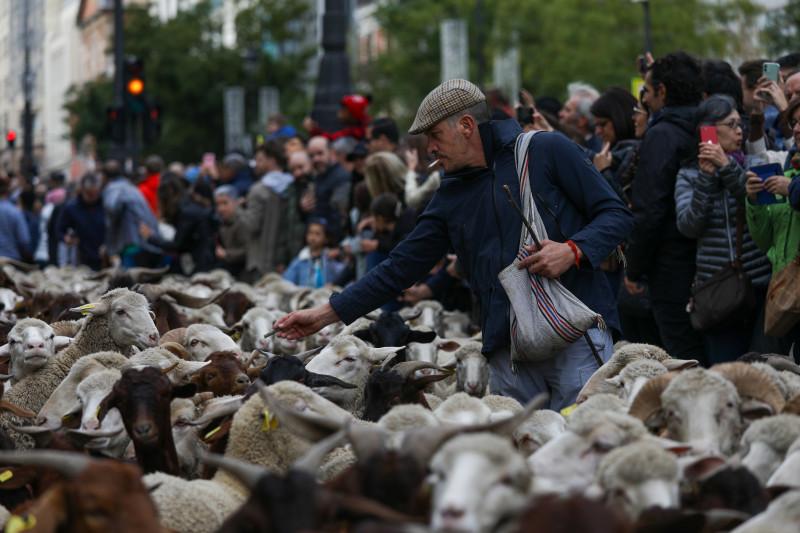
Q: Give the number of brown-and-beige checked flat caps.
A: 1